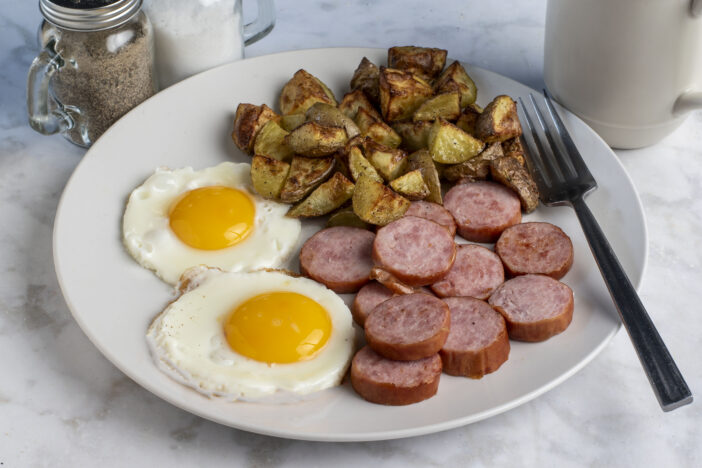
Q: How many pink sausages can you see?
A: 11